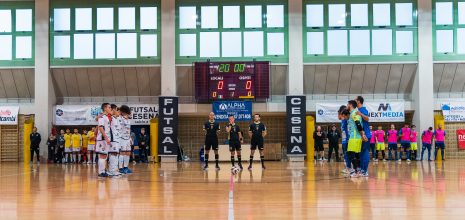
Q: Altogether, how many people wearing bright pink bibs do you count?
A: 7